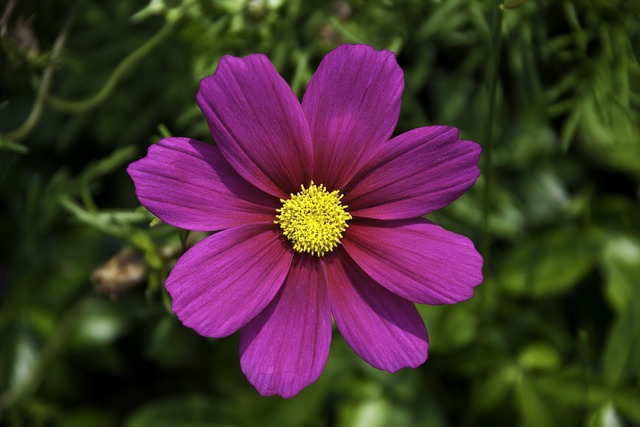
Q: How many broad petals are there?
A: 8